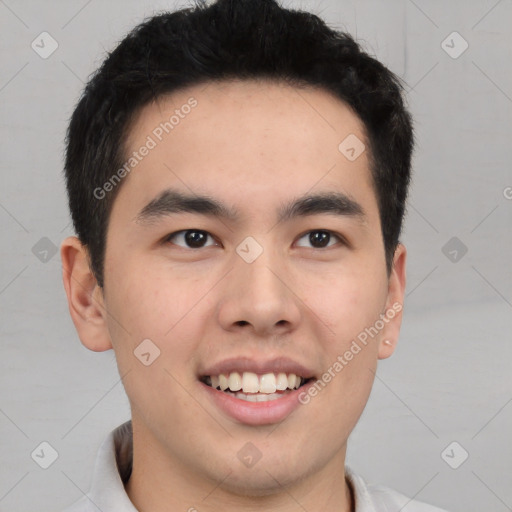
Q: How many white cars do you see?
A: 0